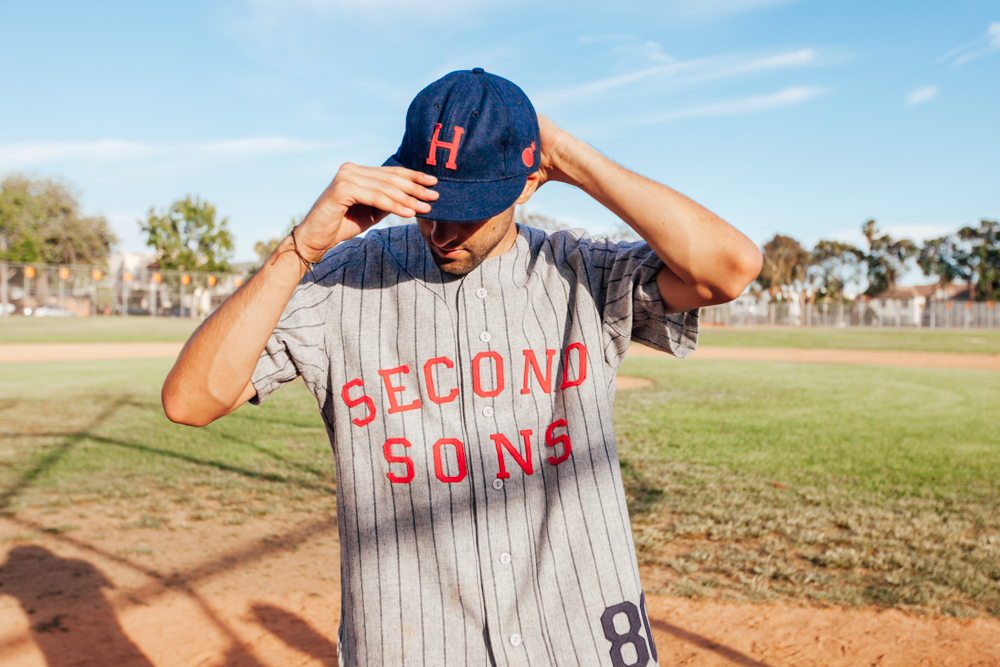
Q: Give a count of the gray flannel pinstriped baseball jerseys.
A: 1